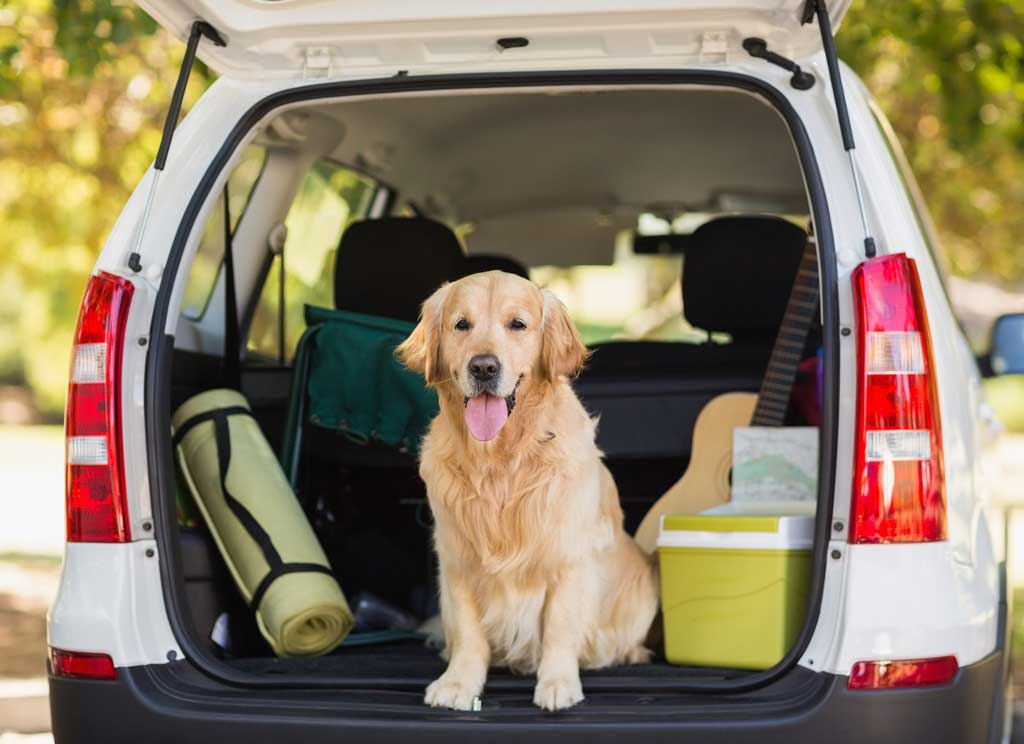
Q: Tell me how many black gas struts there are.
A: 2